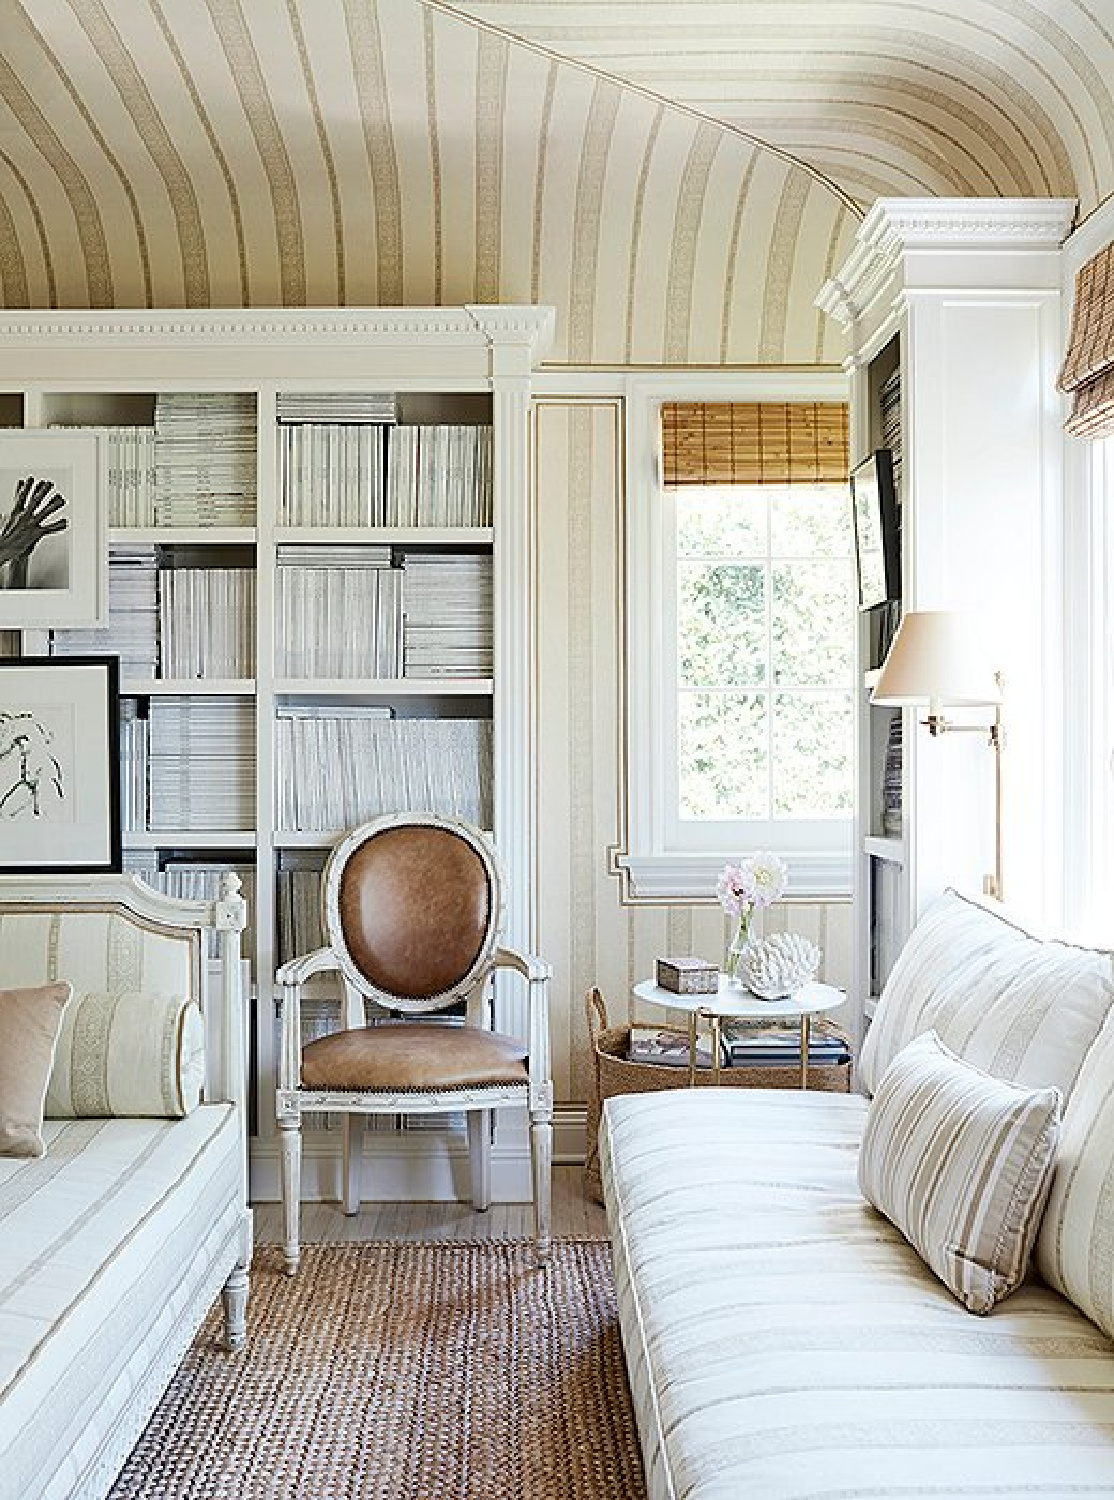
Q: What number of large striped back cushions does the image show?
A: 2